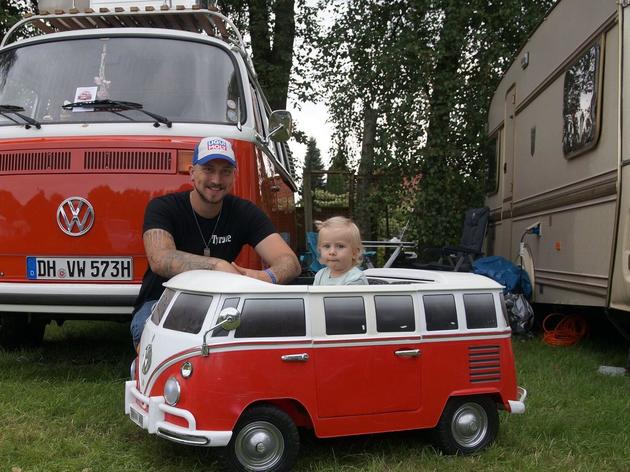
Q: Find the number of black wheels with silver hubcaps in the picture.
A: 2